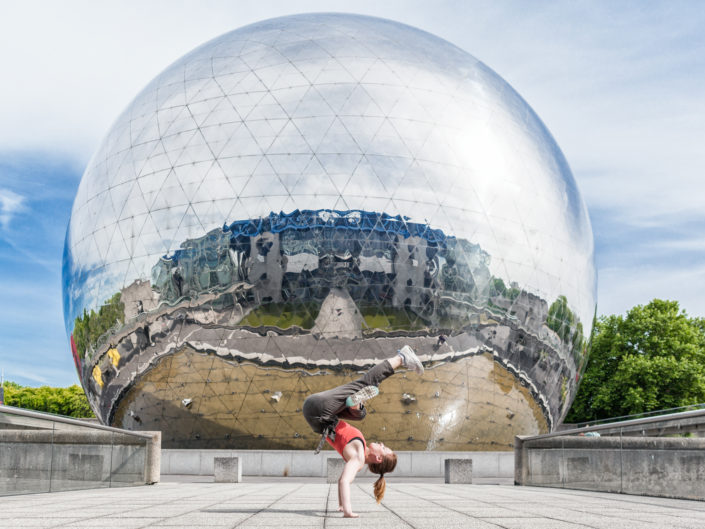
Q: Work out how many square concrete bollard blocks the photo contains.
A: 3